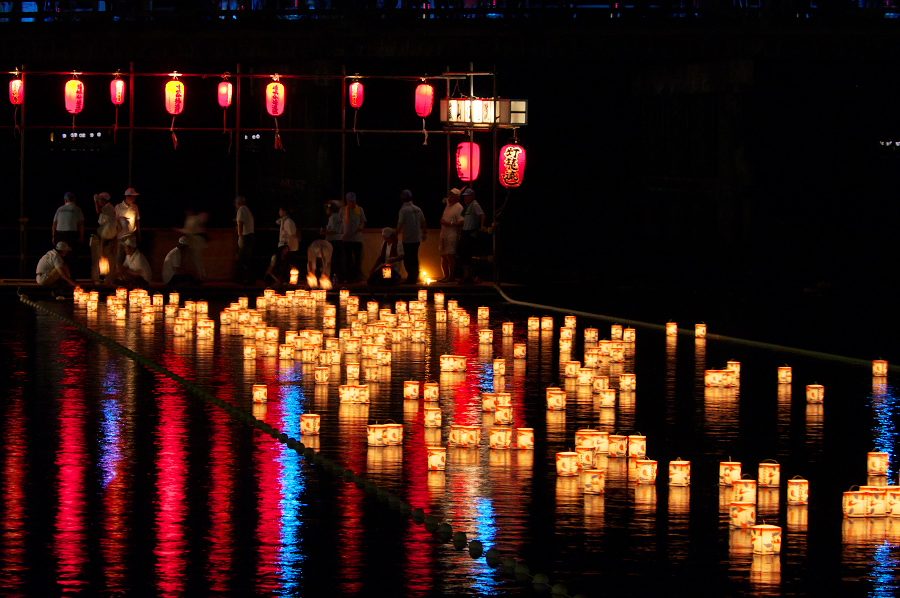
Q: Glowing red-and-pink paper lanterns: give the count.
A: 10